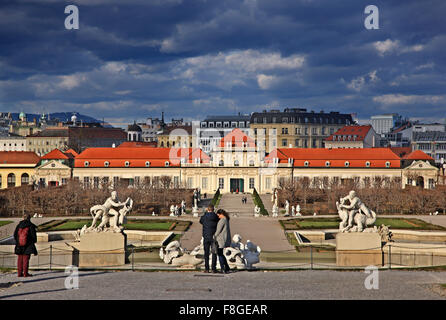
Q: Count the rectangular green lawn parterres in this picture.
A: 2